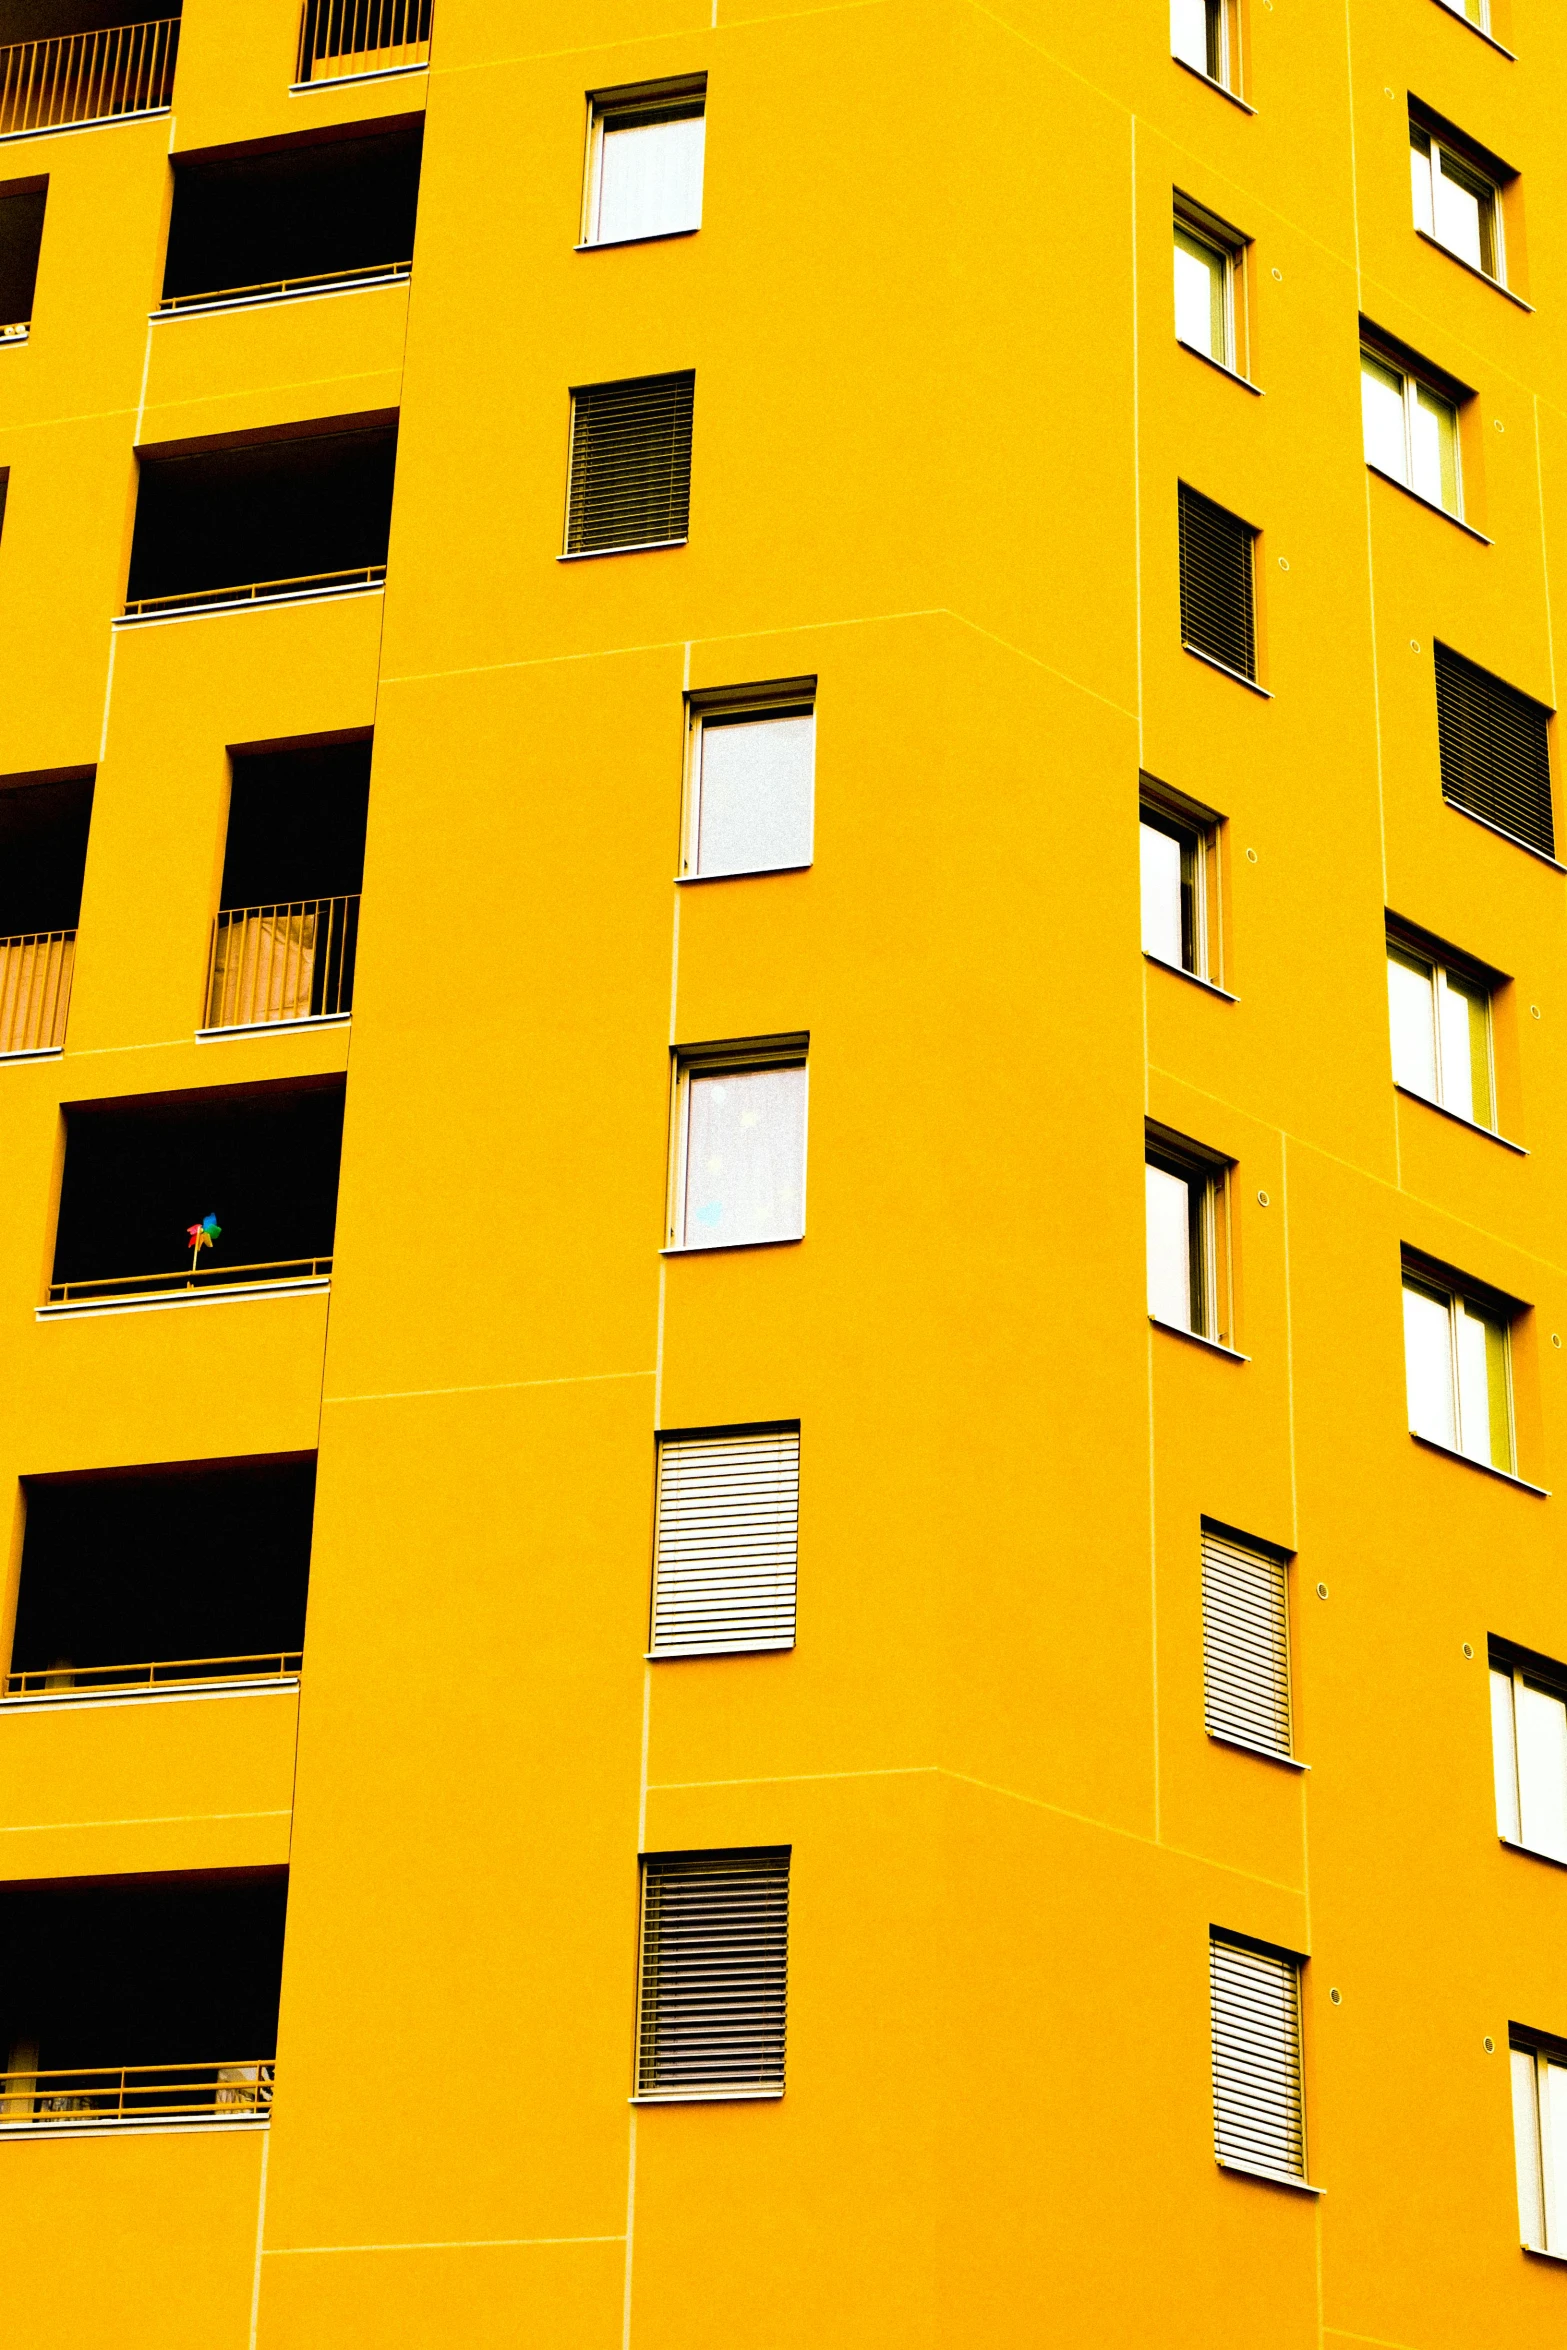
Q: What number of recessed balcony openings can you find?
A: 11